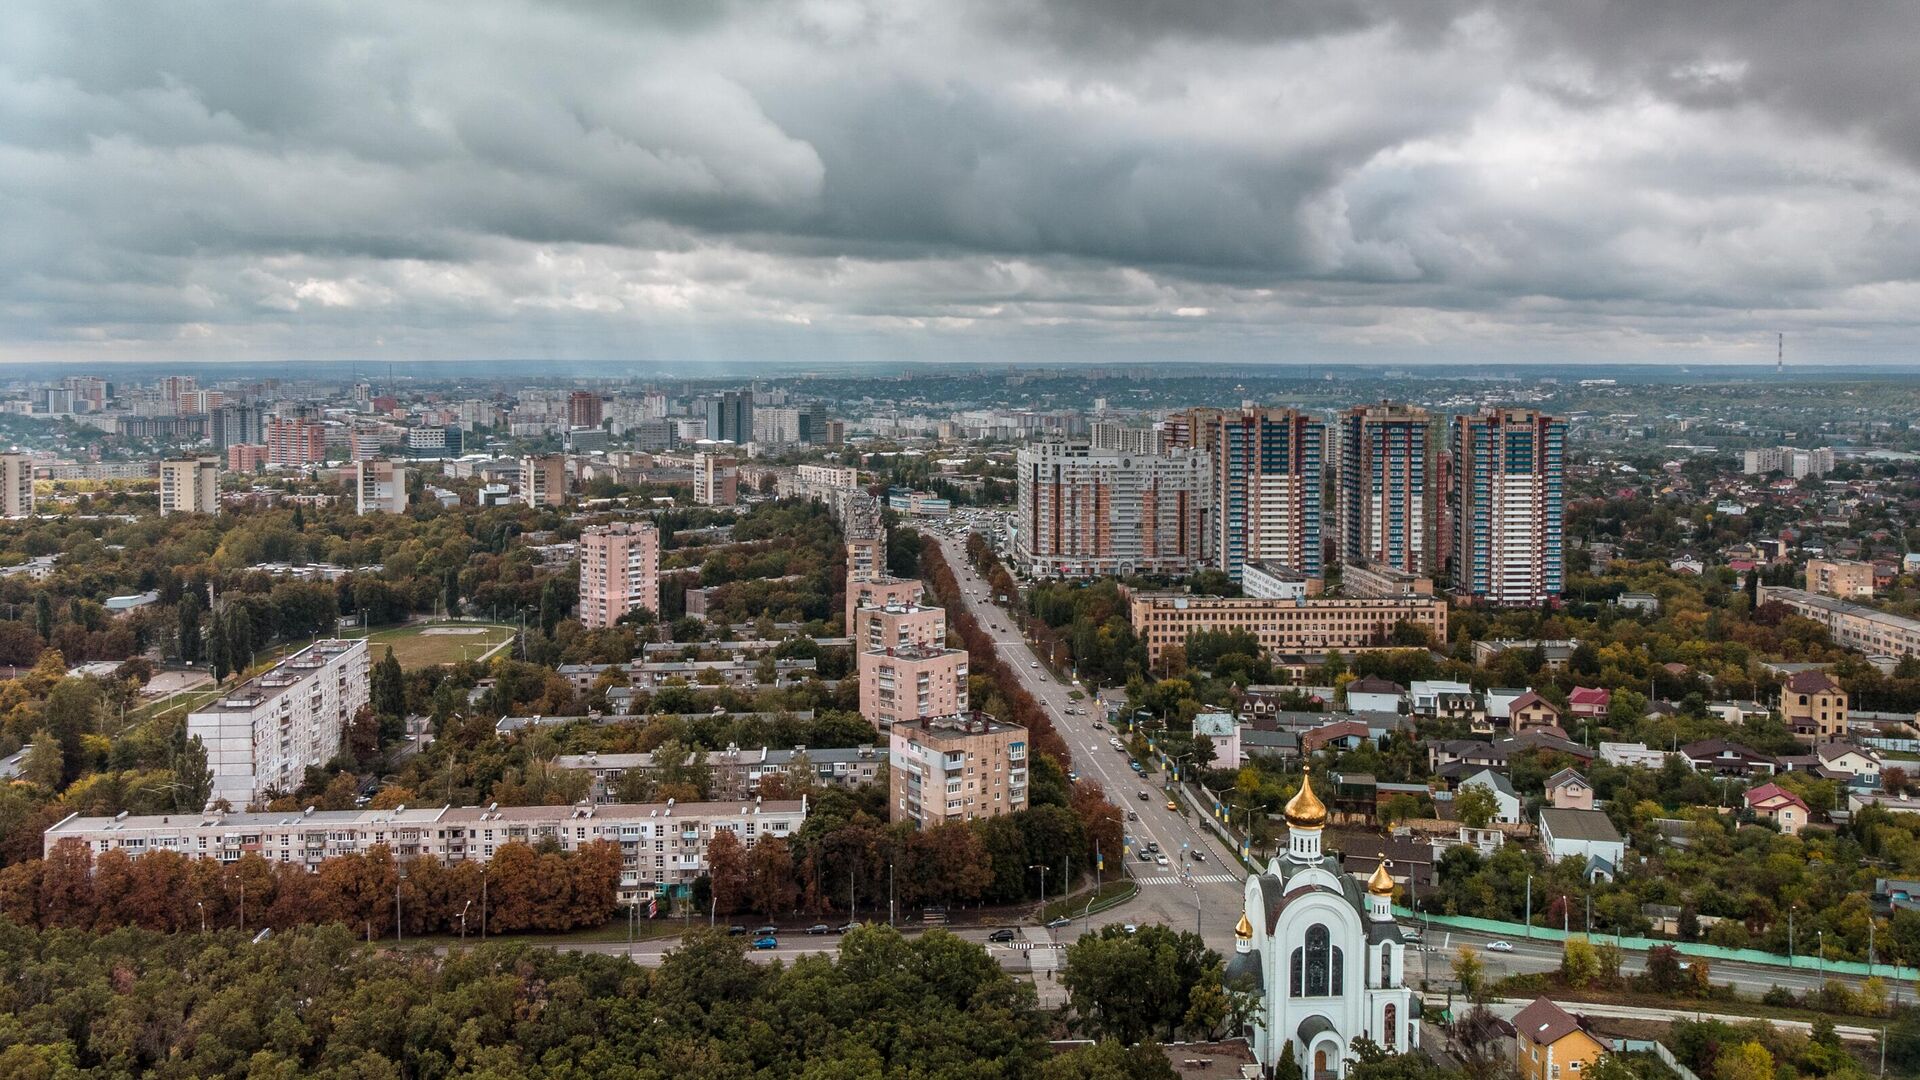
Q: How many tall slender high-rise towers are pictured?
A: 3